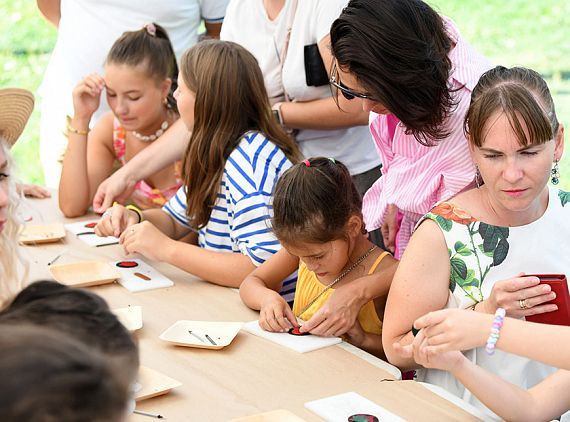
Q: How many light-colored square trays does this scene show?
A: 6